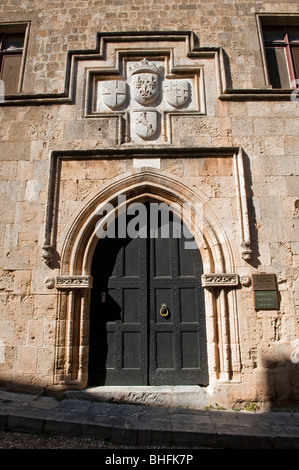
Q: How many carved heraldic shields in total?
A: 4